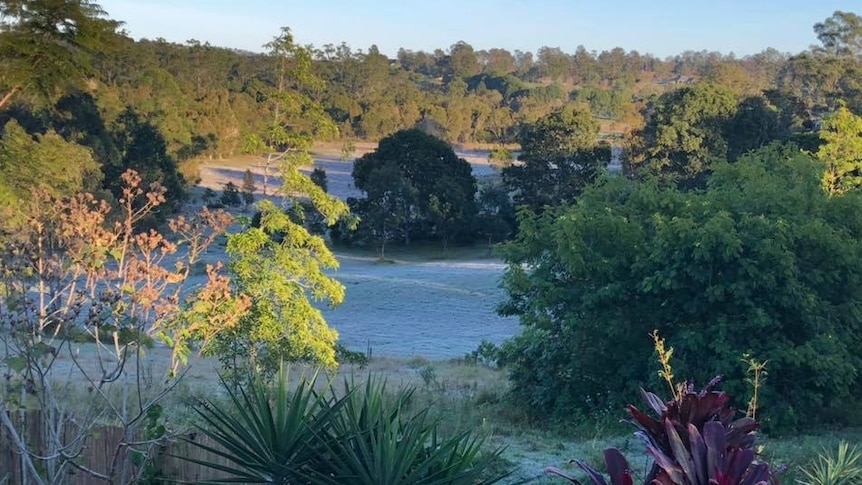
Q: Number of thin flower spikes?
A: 2